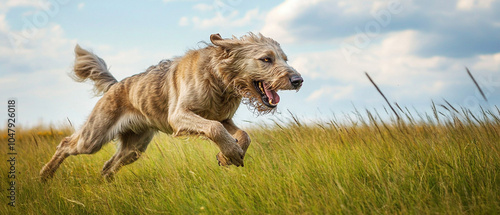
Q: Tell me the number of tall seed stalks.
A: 2